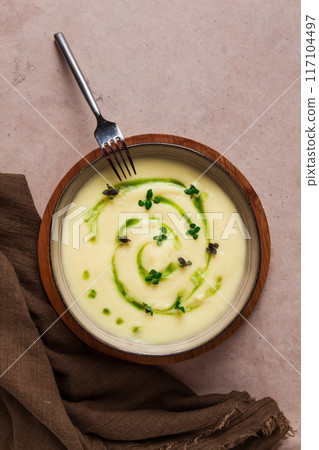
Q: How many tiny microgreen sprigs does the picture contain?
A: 11